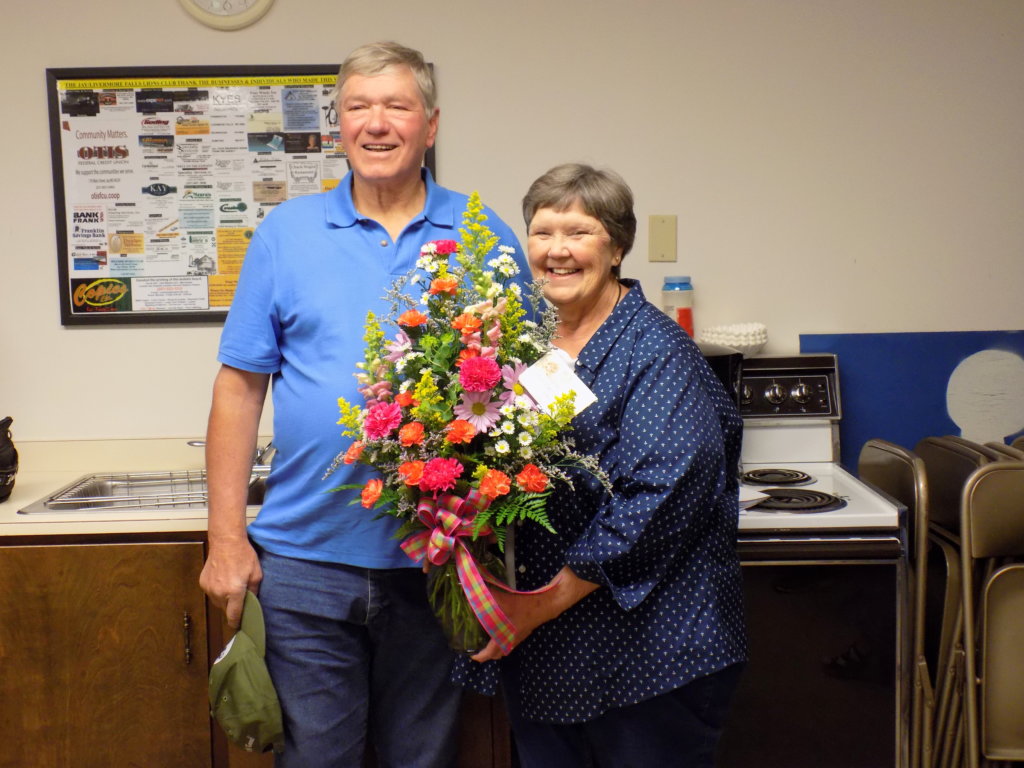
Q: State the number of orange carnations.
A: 12